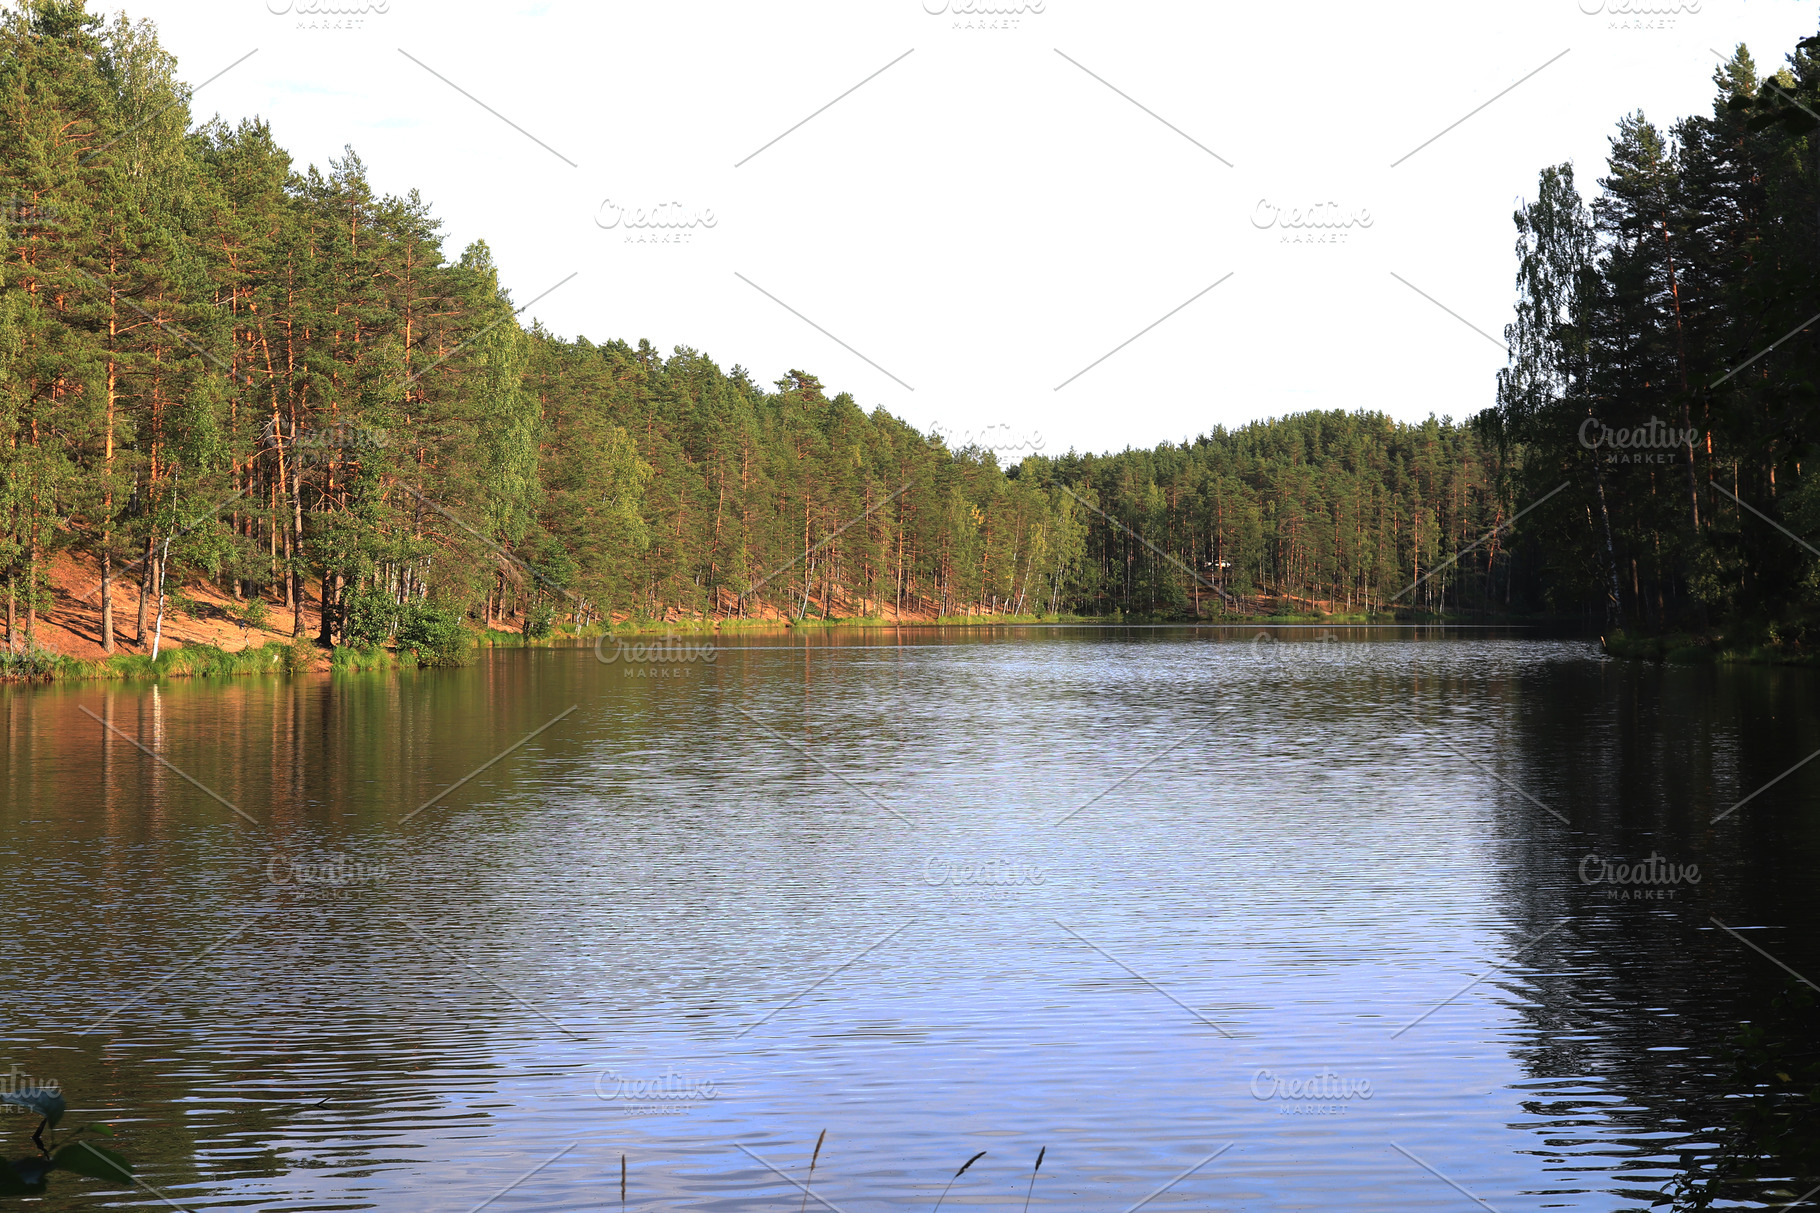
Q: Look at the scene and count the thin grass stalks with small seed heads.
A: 4